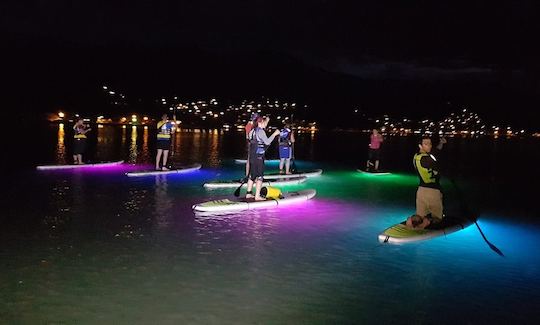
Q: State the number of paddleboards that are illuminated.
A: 8